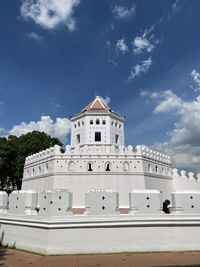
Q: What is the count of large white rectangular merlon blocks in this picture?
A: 6